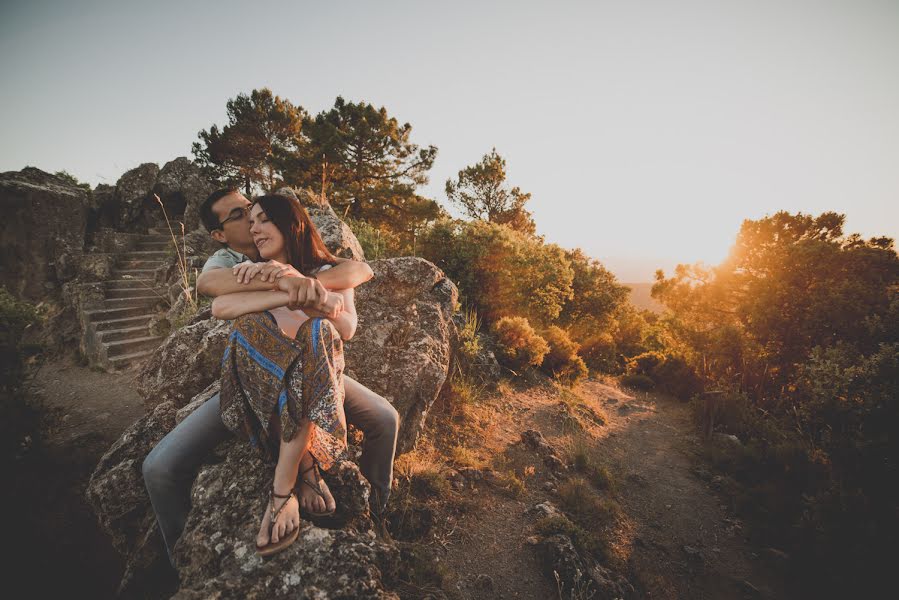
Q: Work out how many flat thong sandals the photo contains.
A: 2